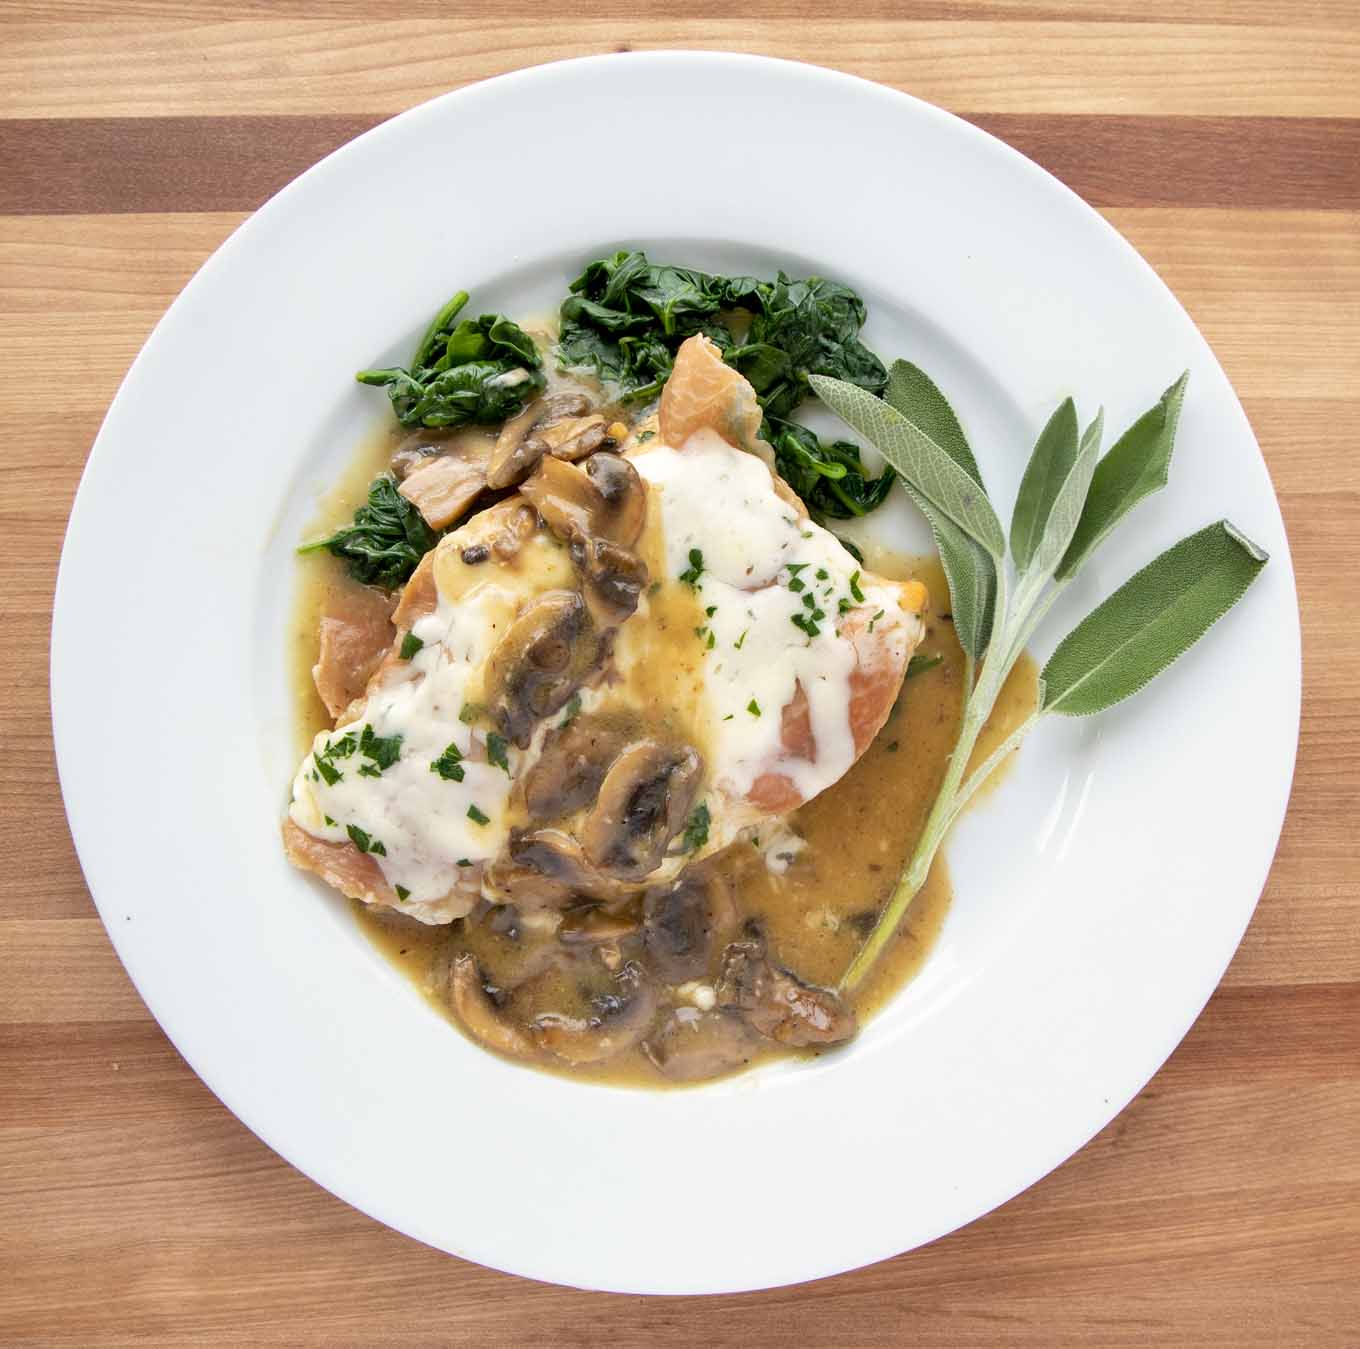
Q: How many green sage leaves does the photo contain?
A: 6